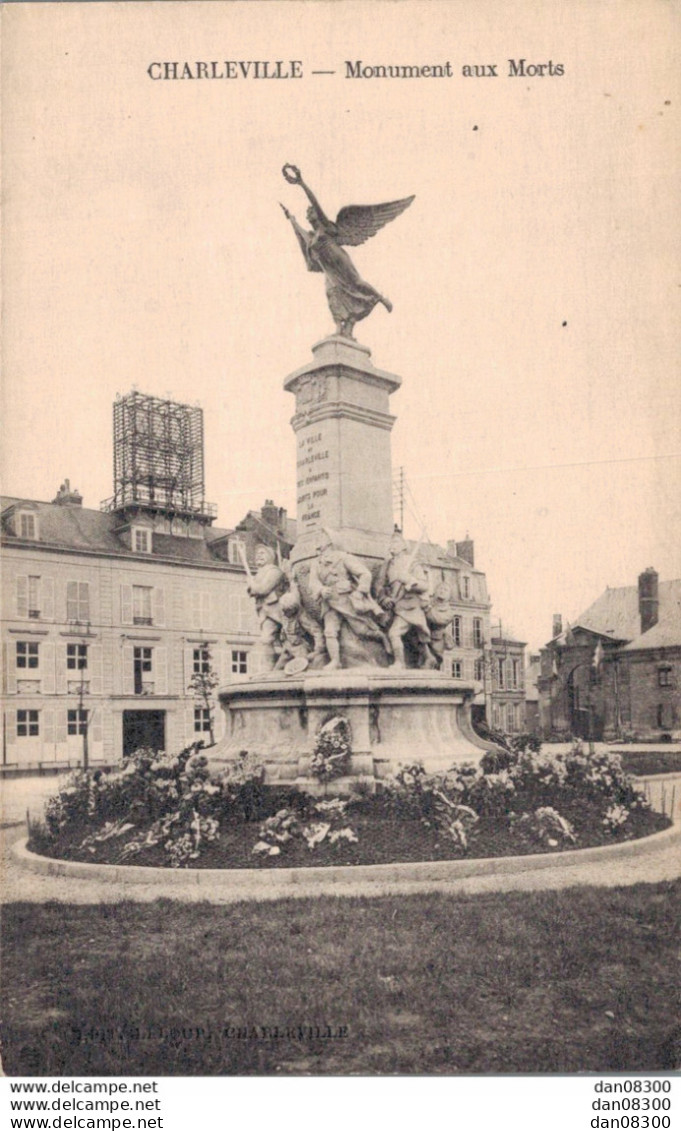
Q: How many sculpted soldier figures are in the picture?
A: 5